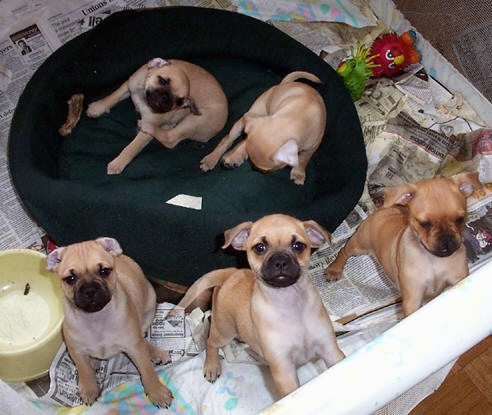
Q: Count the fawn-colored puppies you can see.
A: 5